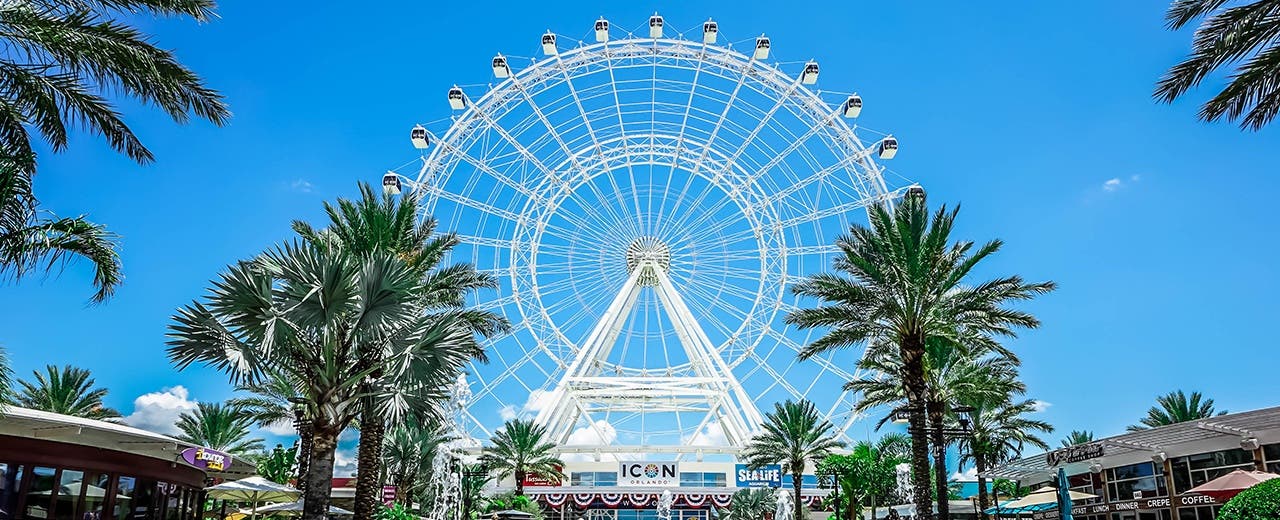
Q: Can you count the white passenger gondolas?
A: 13